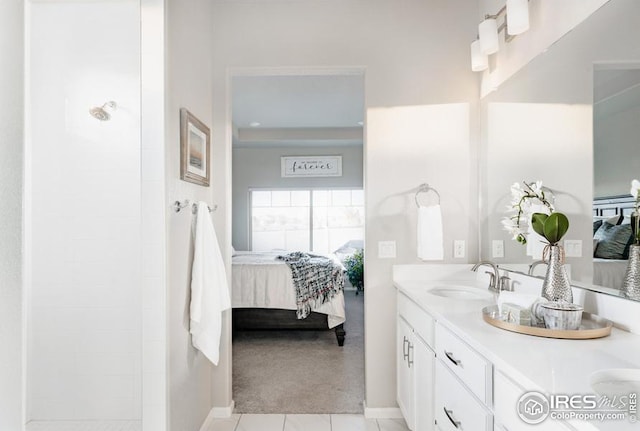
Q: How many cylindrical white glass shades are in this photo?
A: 3